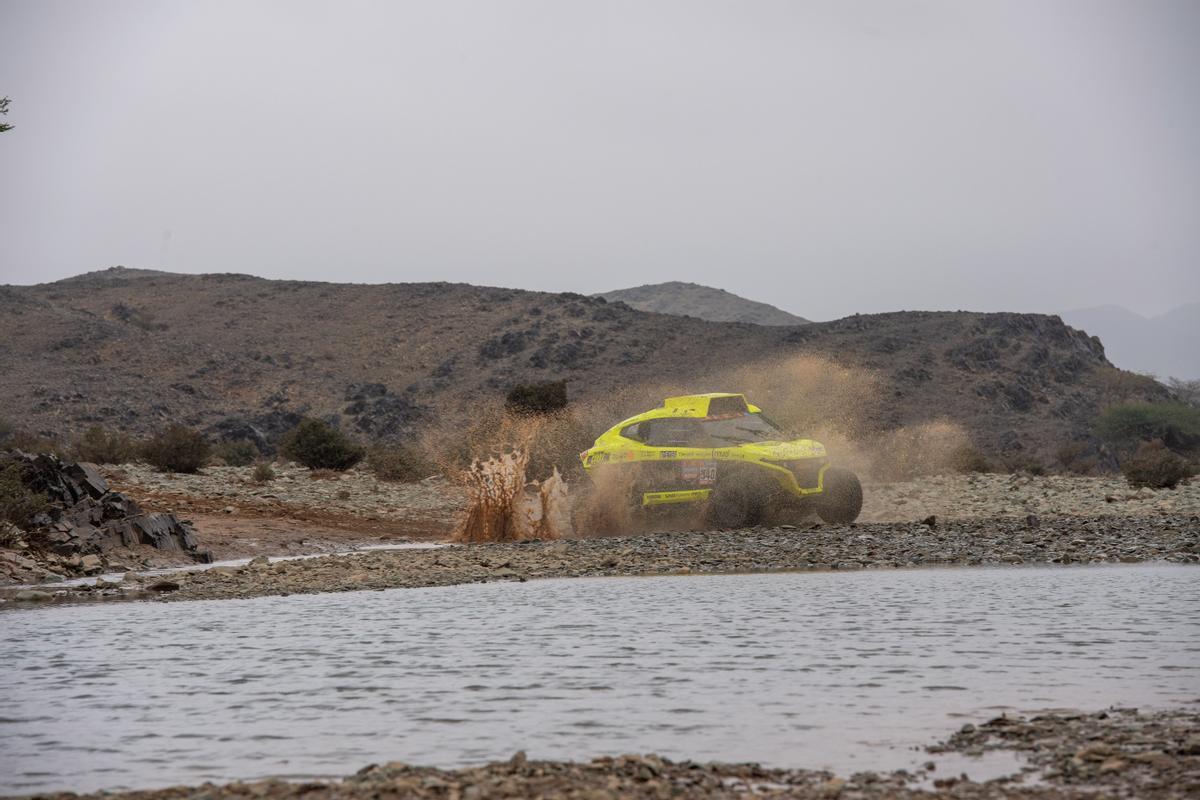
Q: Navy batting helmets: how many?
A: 0